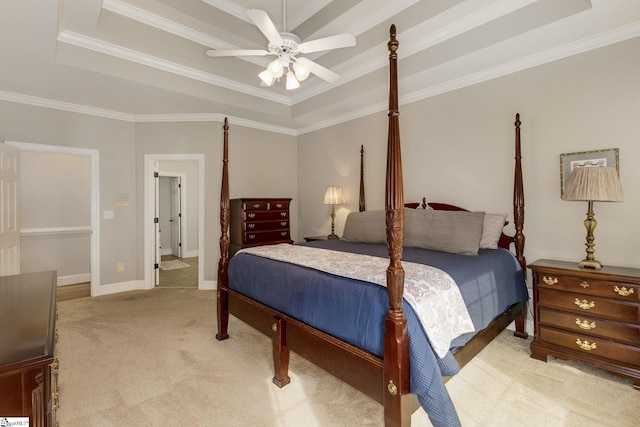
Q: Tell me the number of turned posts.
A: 4